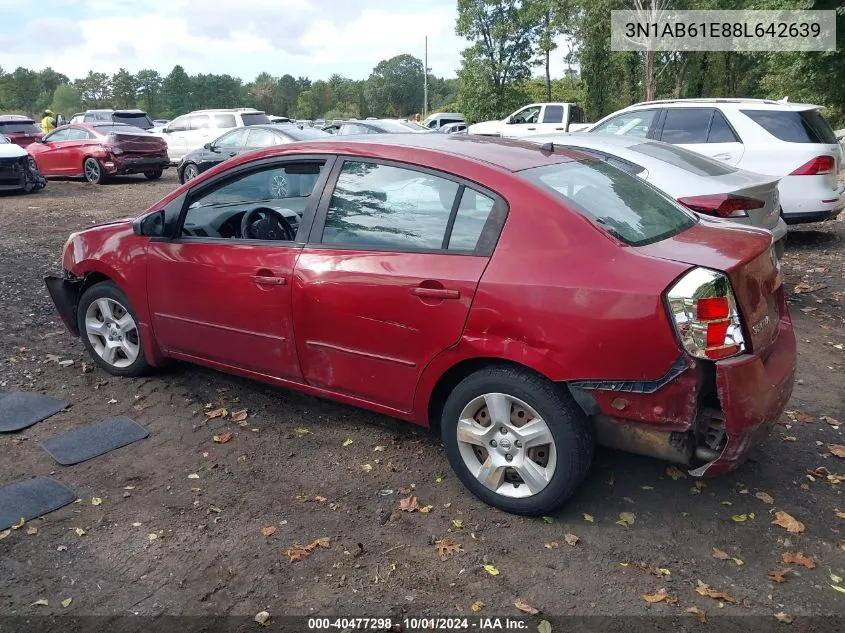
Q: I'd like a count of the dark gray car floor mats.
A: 3